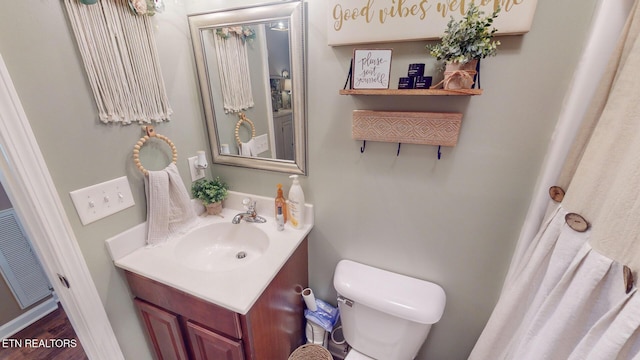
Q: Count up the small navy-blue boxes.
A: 3